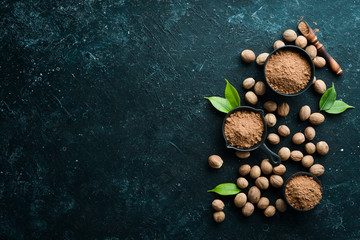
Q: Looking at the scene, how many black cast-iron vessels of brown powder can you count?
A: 3